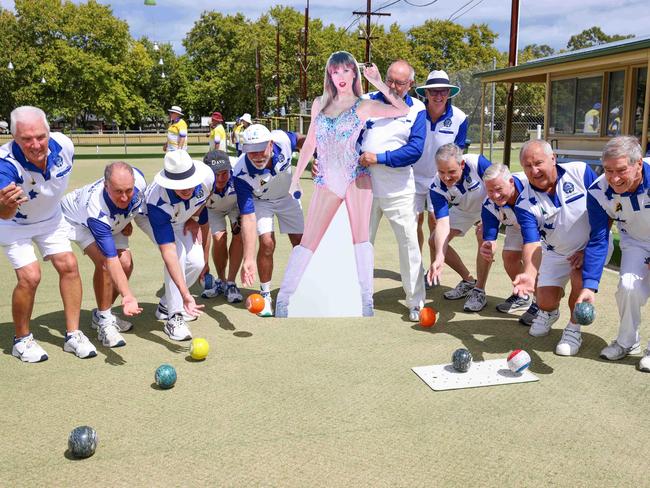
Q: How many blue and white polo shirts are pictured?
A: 11